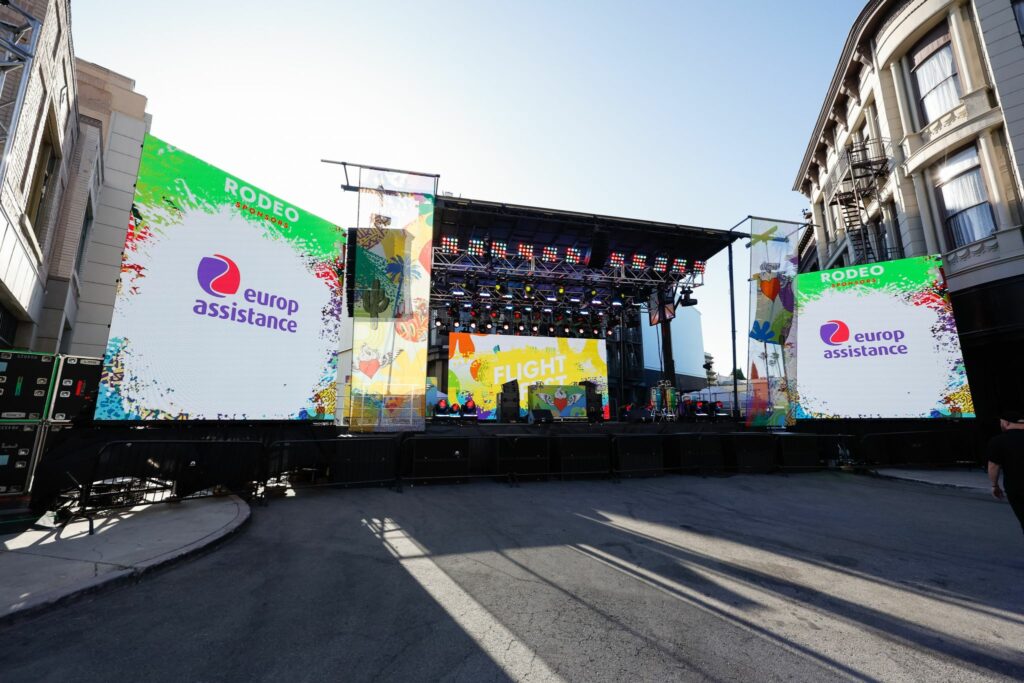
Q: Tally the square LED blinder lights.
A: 11